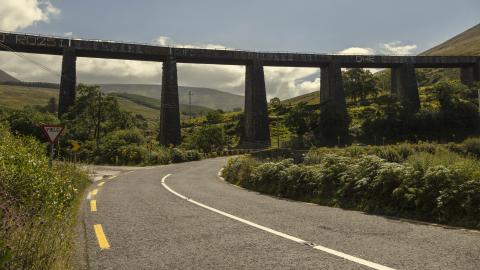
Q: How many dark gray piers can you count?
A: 6